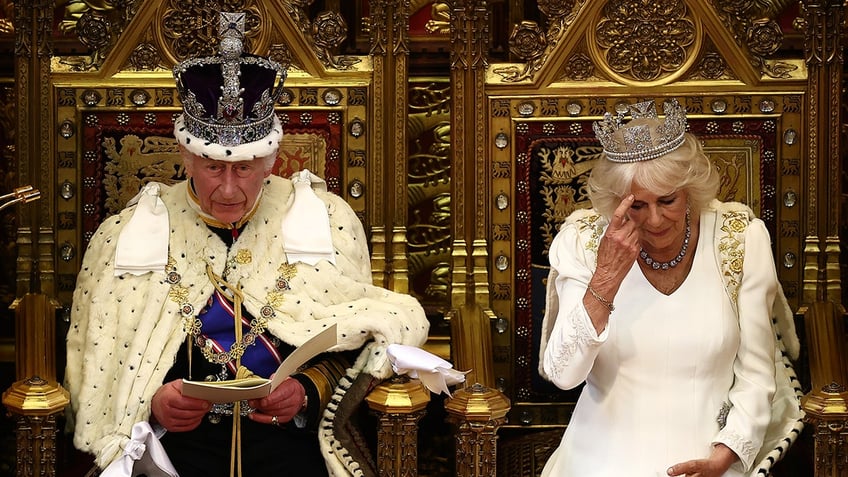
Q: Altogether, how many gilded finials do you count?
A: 4